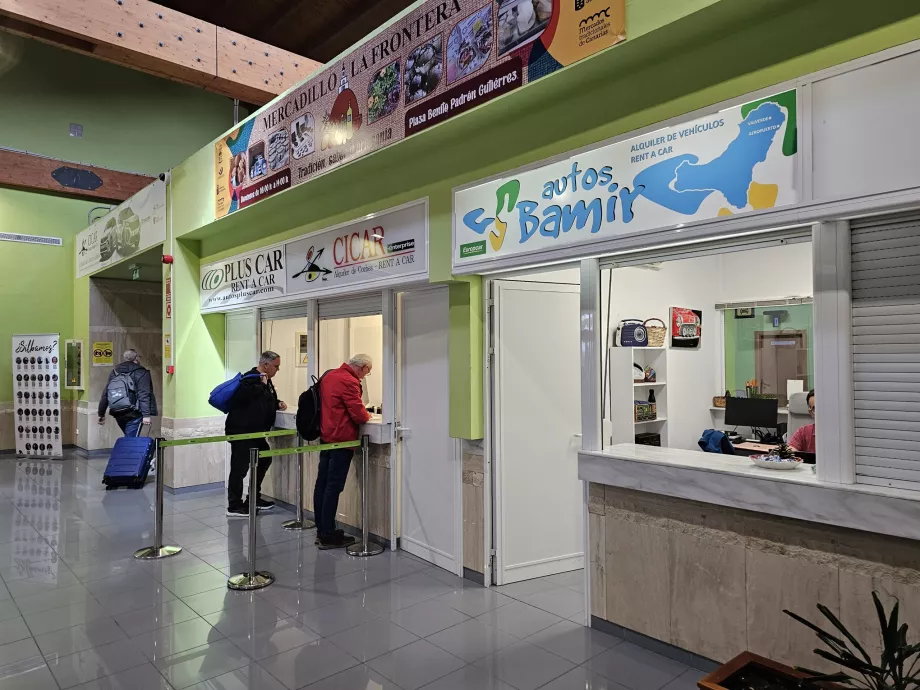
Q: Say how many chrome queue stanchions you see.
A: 4